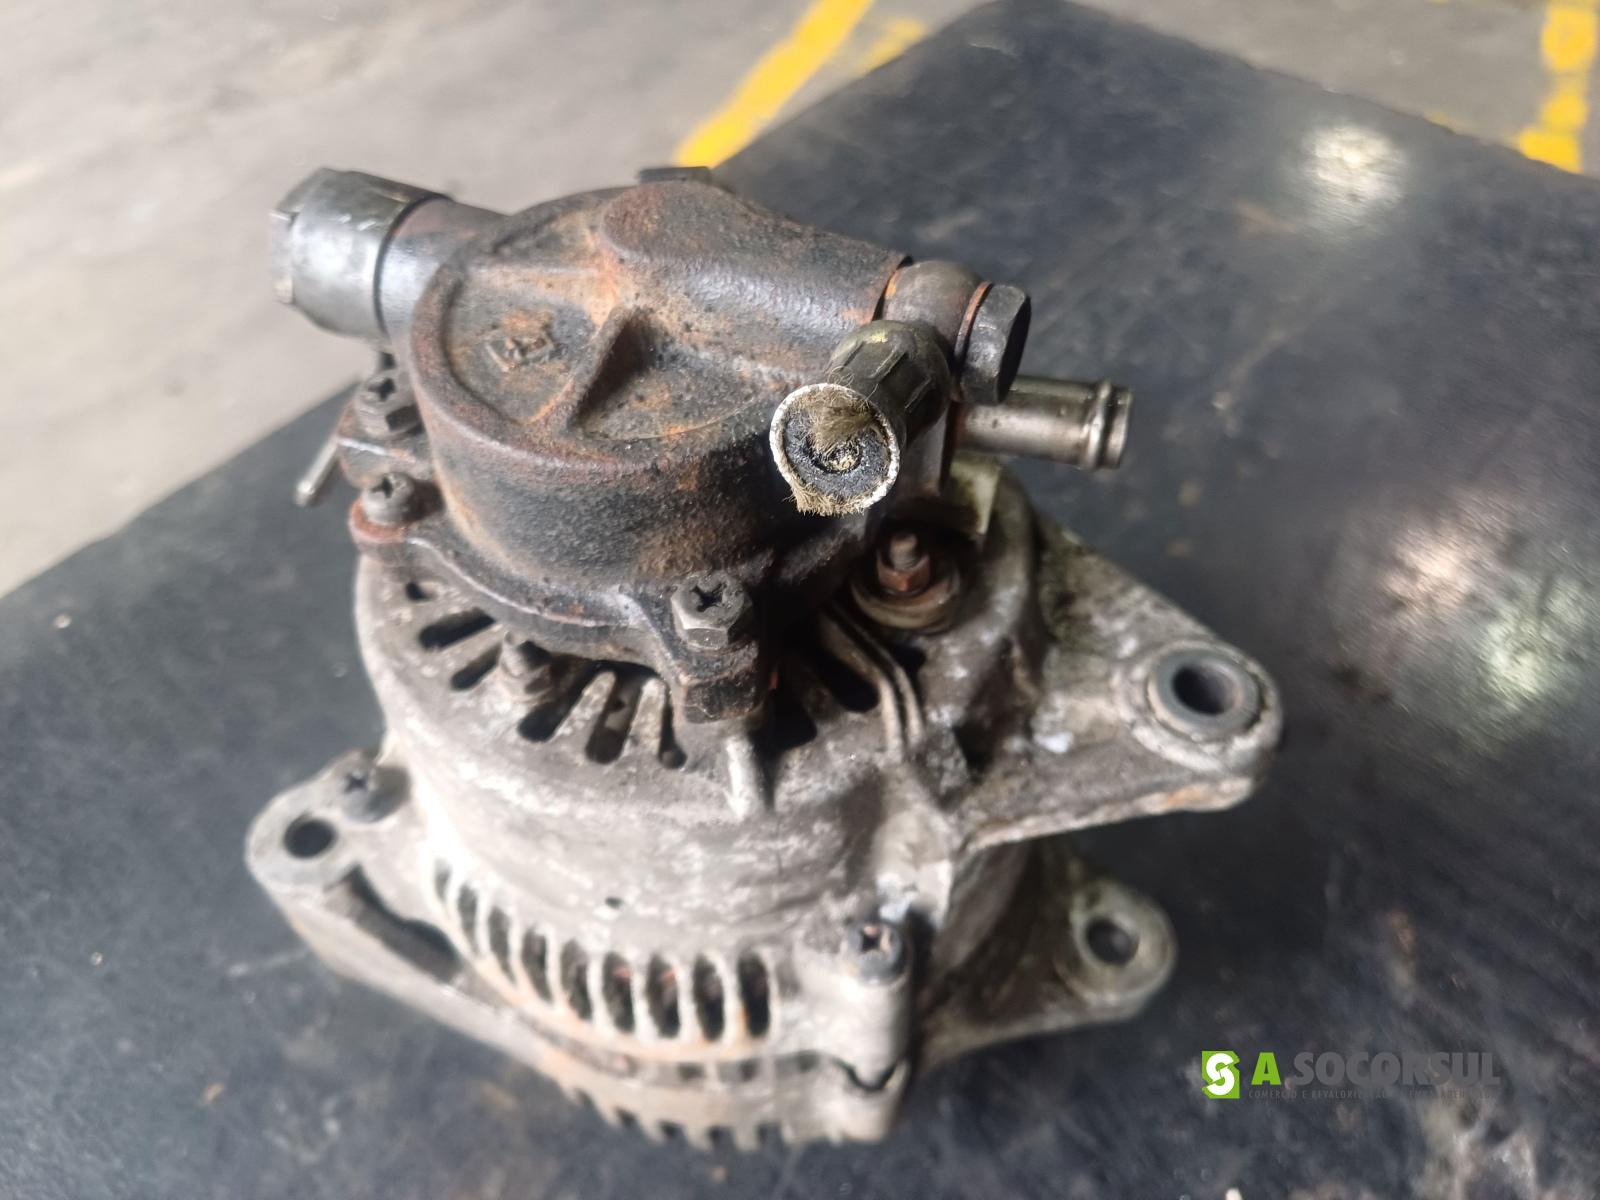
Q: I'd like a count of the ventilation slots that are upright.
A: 9